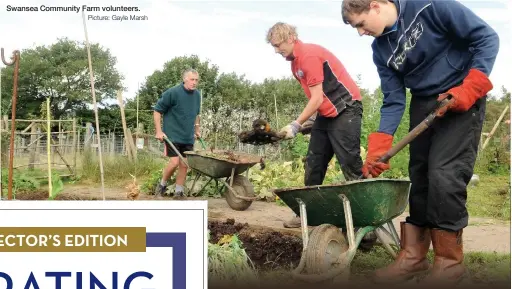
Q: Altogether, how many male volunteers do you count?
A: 3